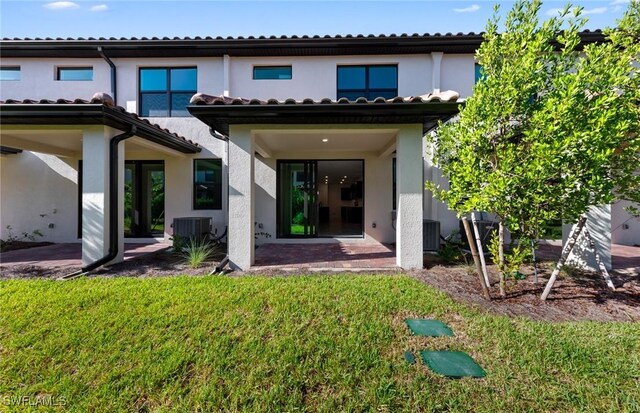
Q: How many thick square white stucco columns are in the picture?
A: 4